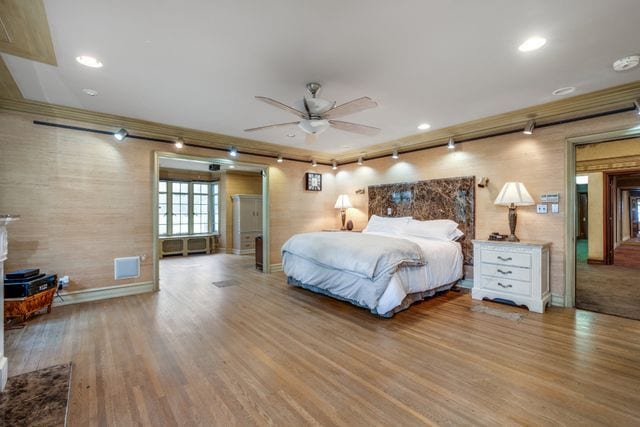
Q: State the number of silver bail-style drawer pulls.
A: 3